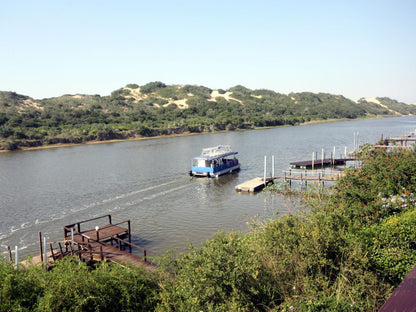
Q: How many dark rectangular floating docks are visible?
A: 1